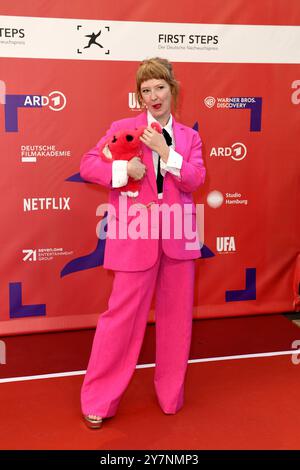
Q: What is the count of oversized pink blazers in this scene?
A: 1